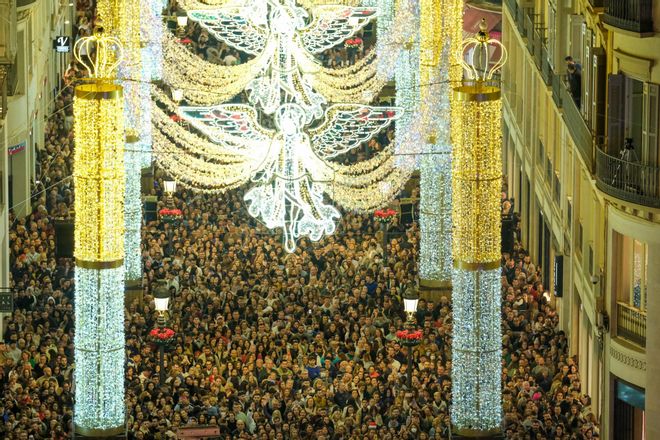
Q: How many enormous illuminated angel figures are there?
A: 2